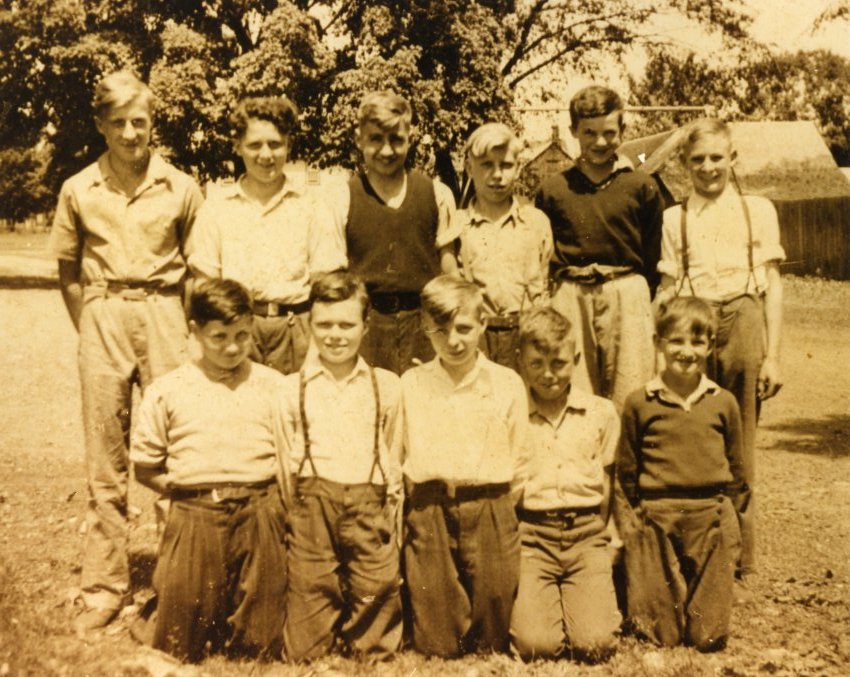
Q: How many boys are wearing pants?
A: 11